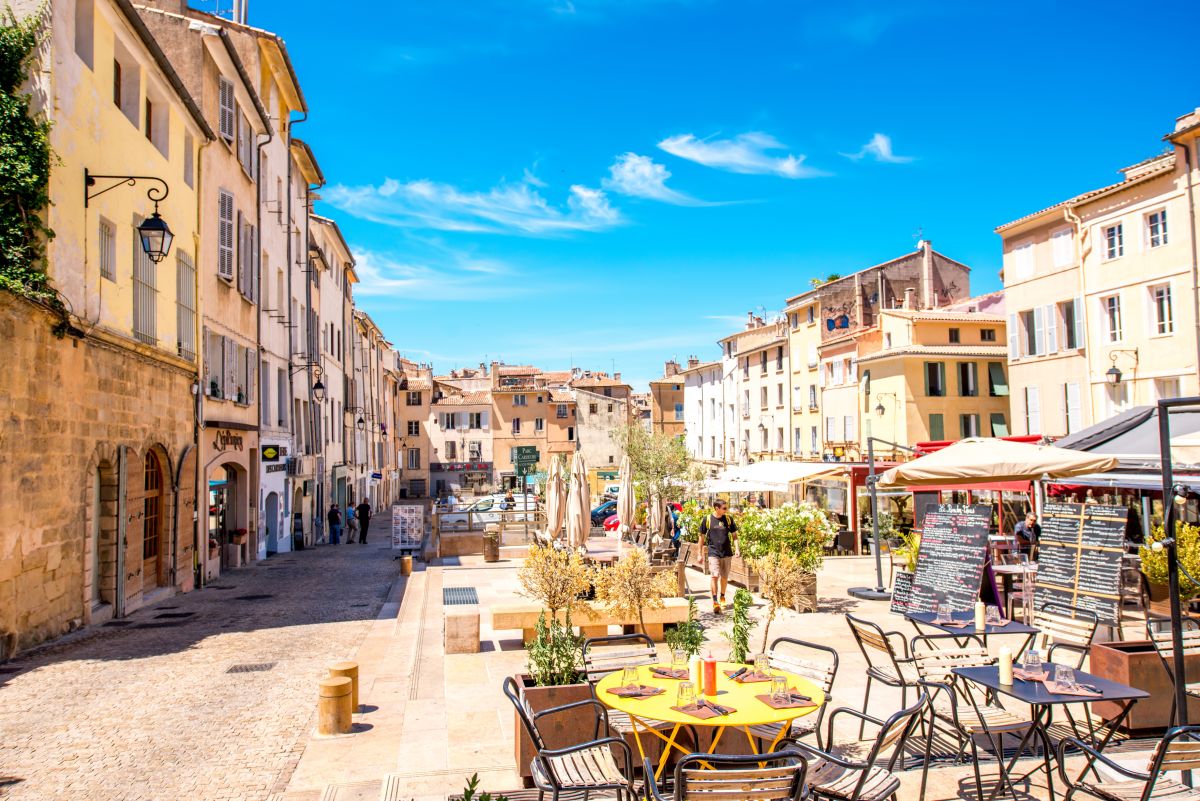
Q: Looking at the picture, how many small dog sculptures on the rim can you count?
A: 0